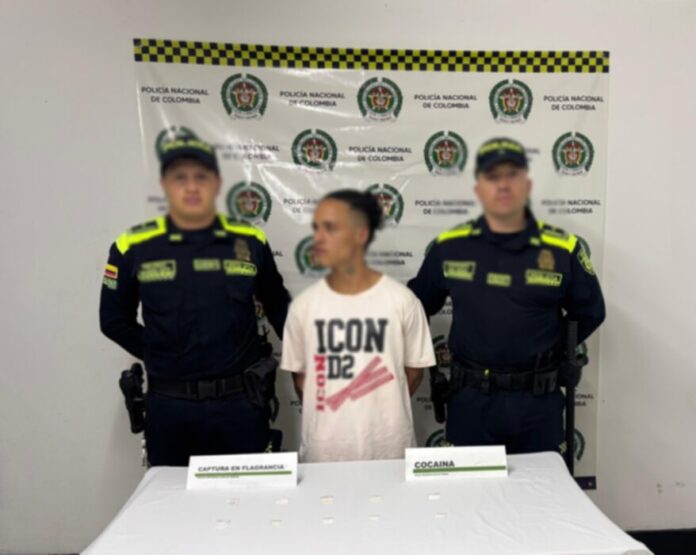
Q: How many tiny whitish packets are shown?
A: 10